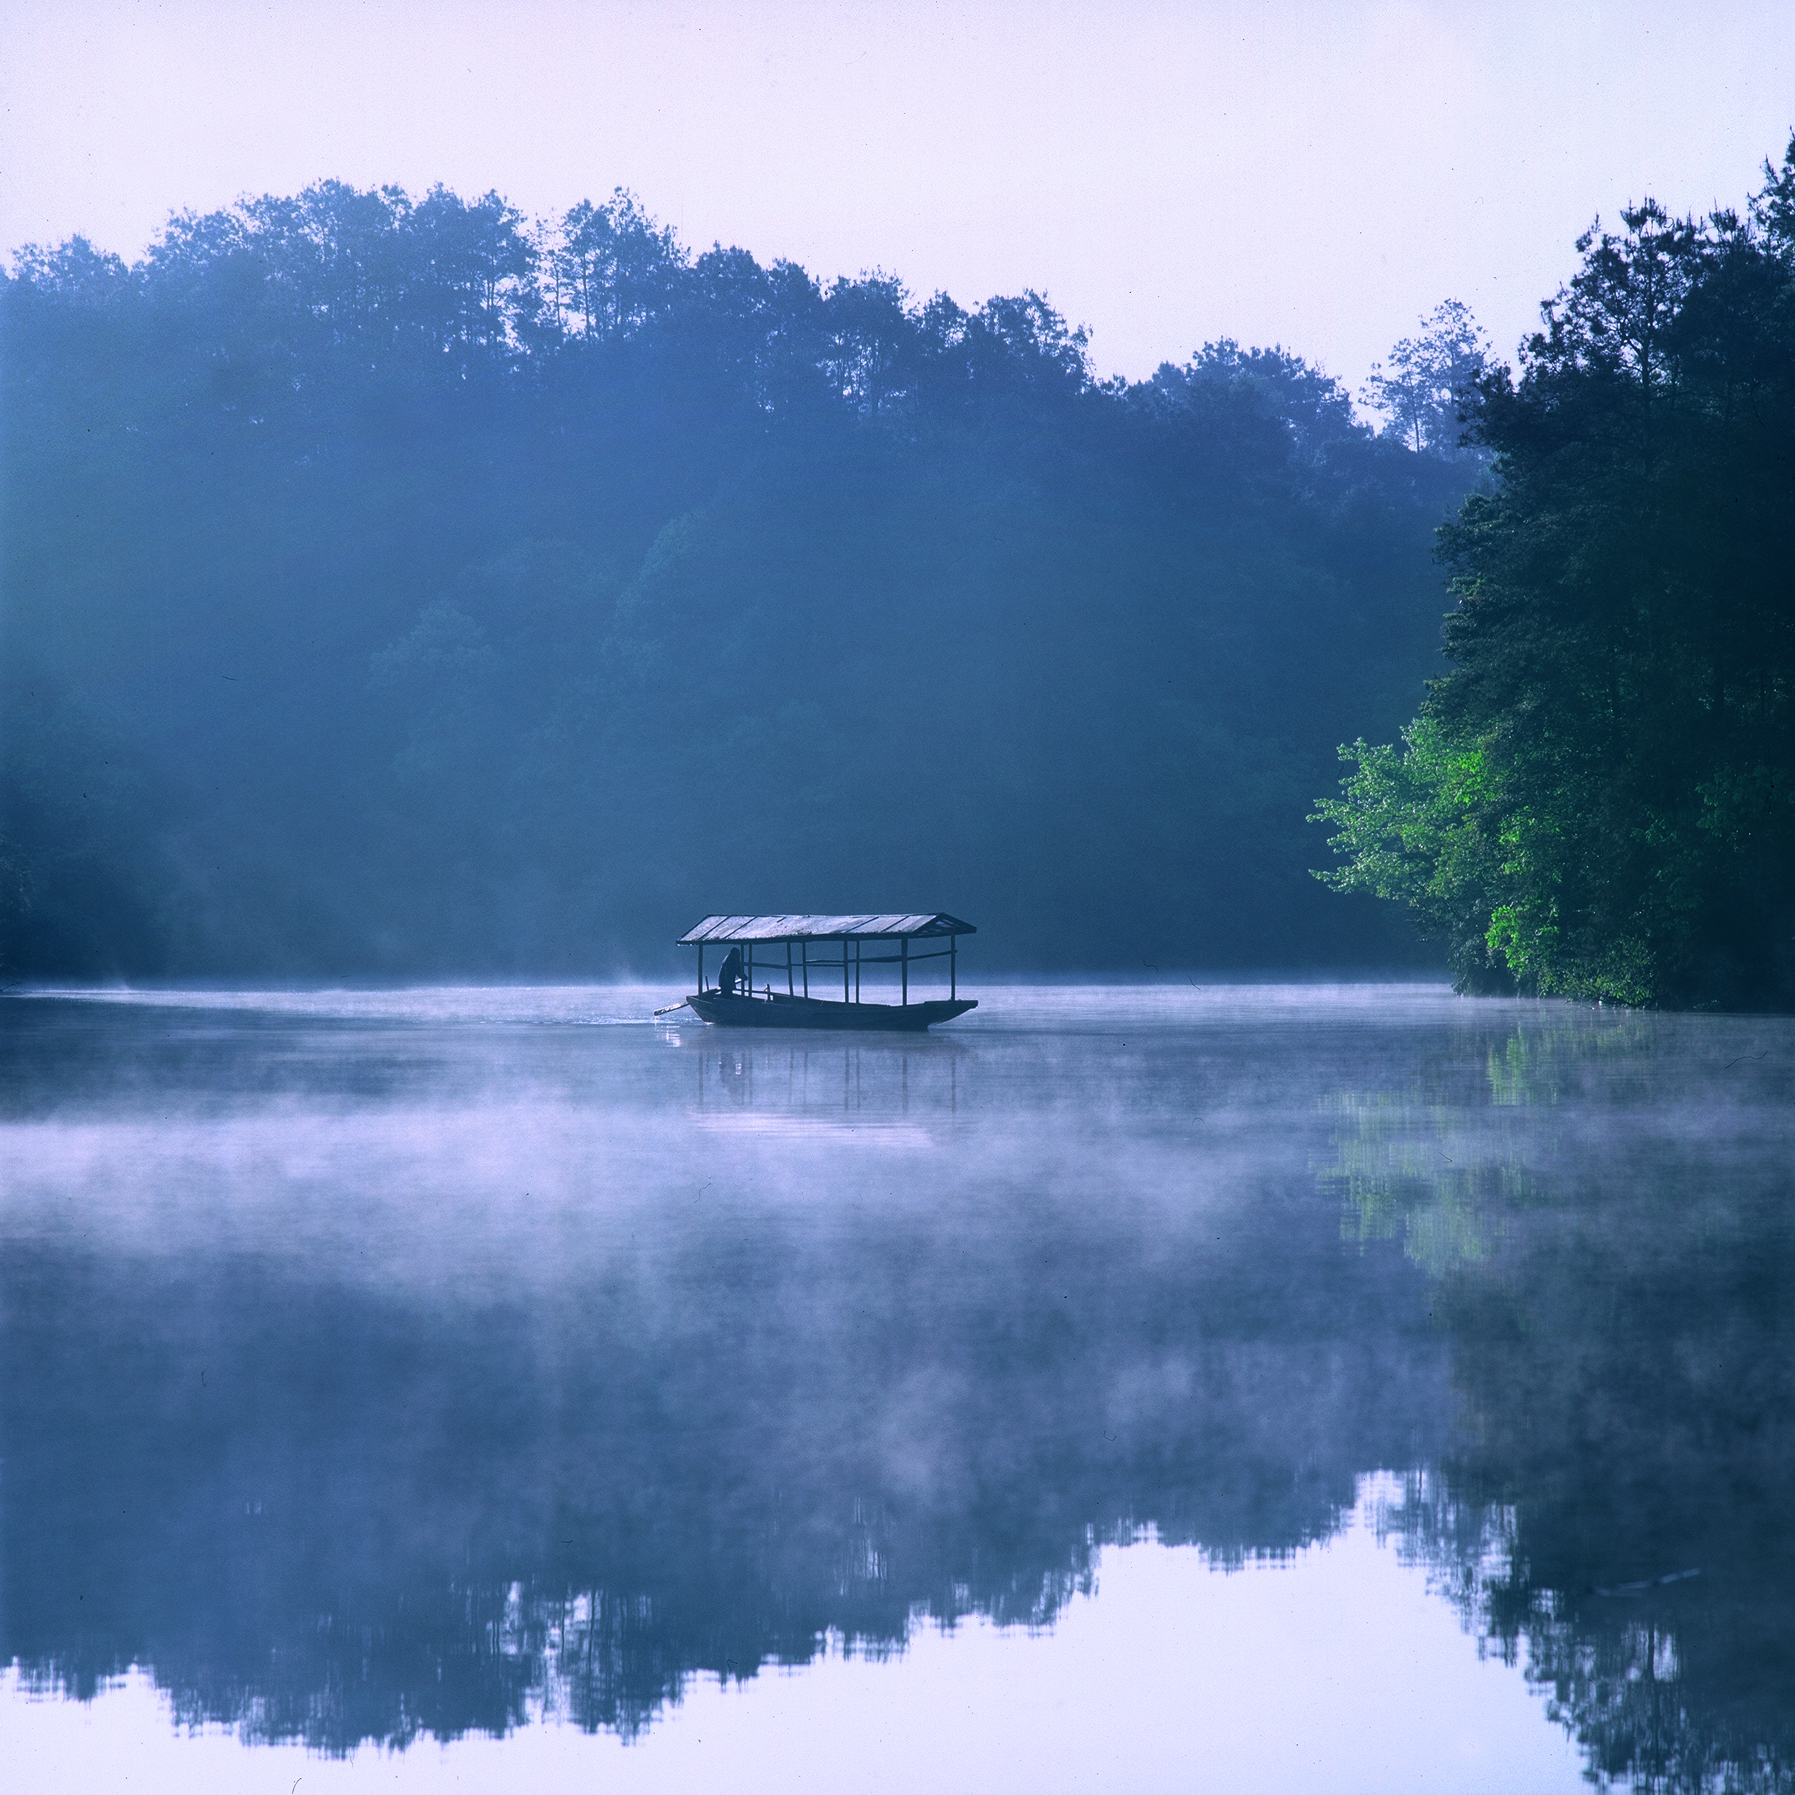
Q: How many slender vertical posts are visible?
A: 9